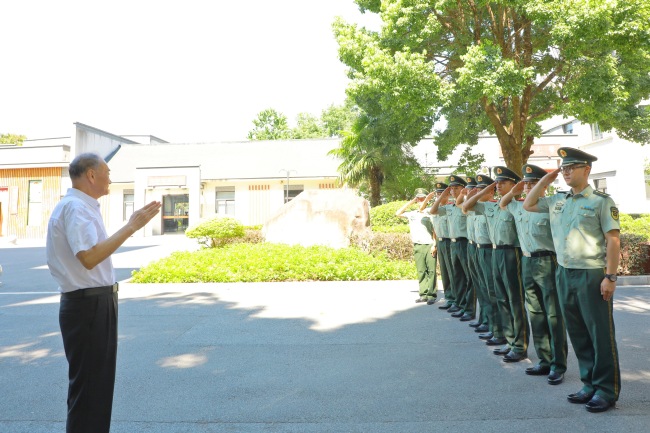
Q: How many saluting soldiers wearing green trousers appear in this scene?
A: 8